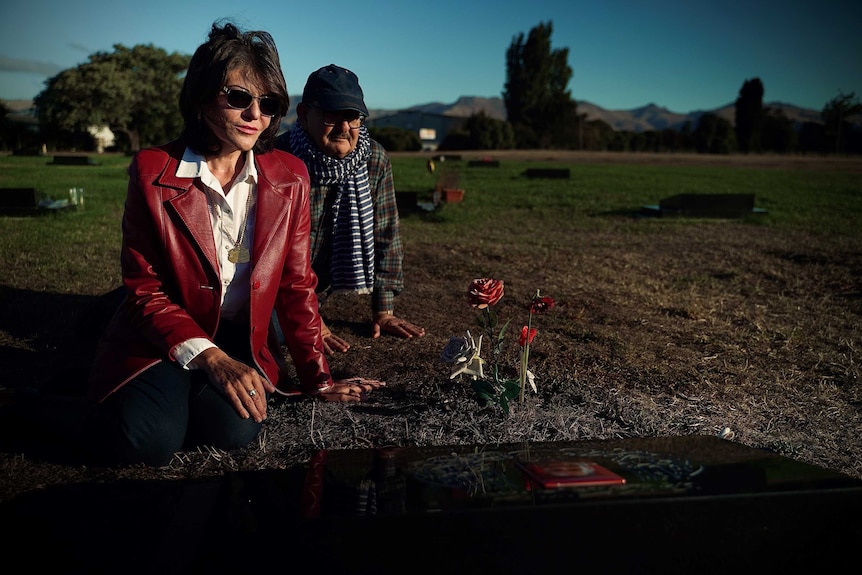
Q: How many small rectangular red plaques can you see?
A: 1